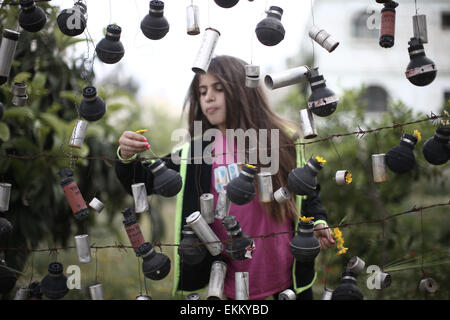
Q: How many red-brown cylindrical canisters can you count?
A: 3